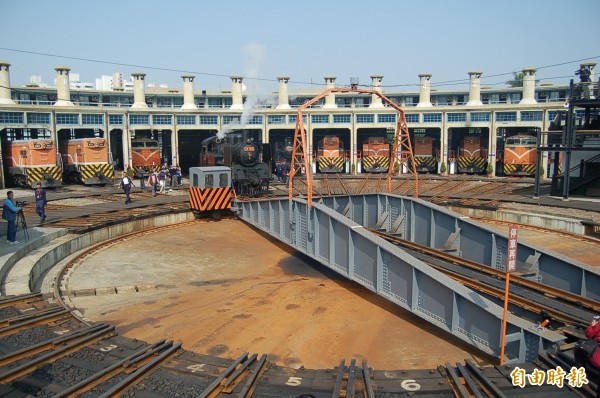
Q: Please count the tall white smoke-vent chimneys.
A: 12